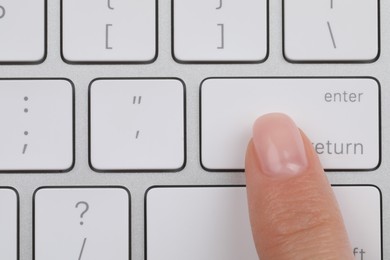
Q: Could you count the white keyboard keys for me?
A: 10